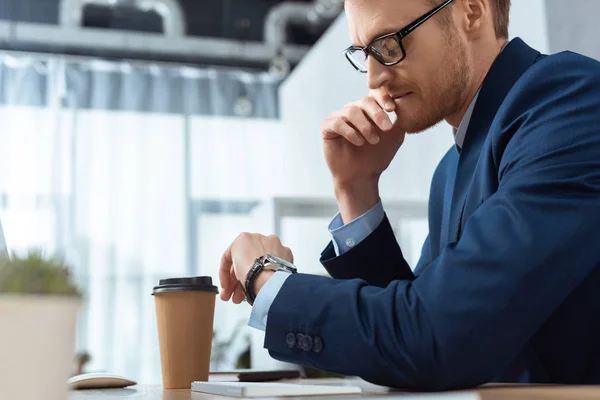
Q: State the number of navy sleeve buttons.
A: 4